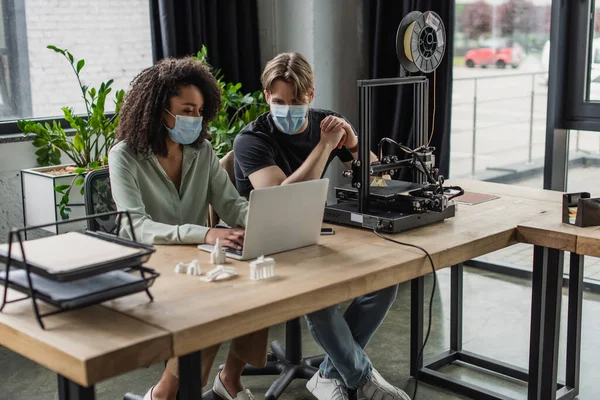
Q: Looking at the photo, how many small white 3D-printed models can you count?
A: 4